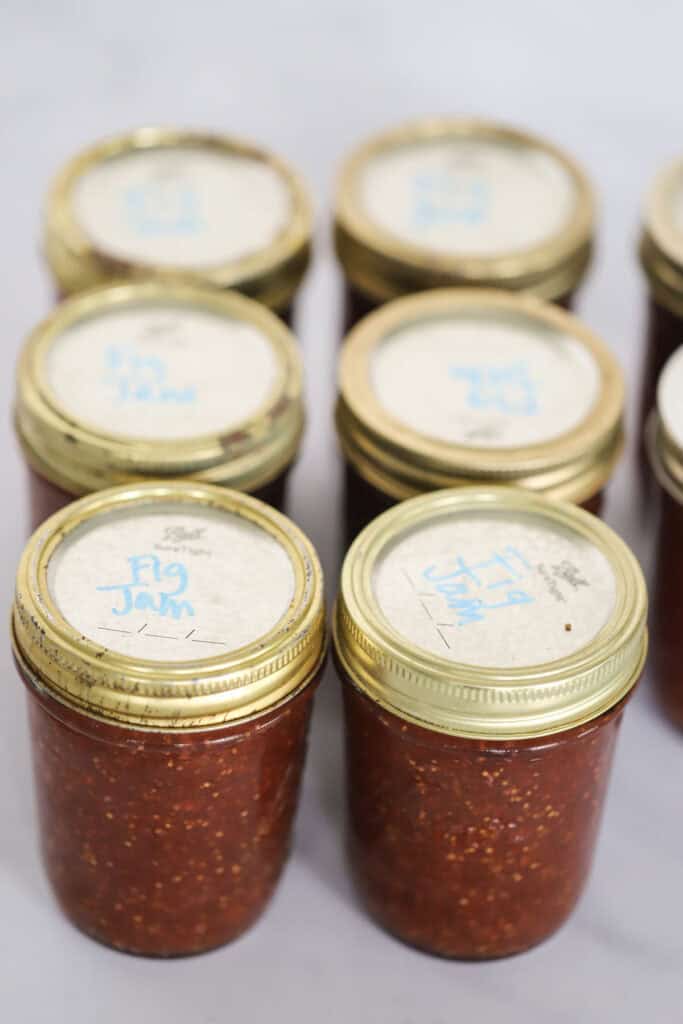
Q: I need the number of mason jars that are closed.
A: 8